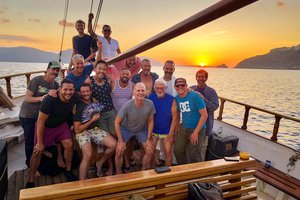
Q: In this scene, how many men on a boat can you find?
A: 15